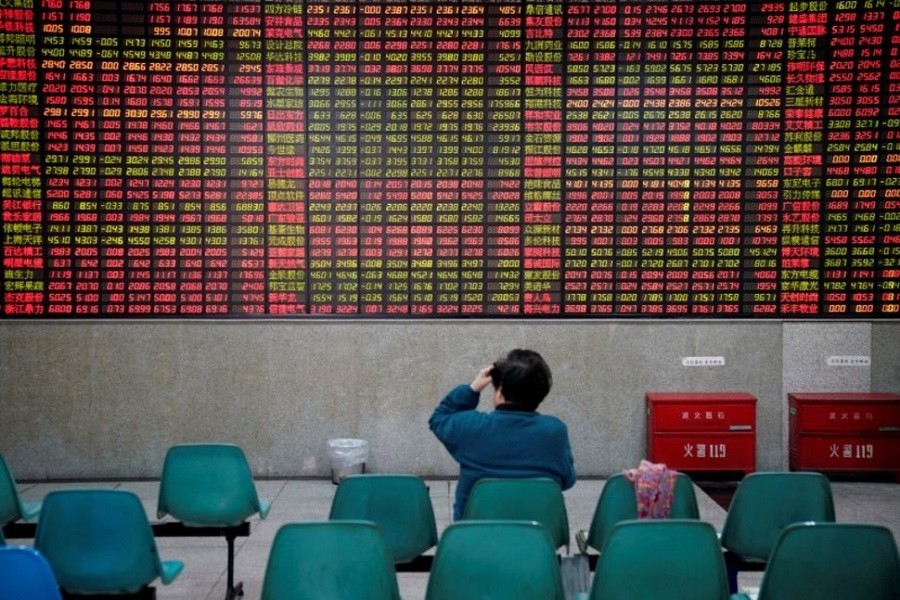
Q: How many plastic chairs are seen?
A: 12